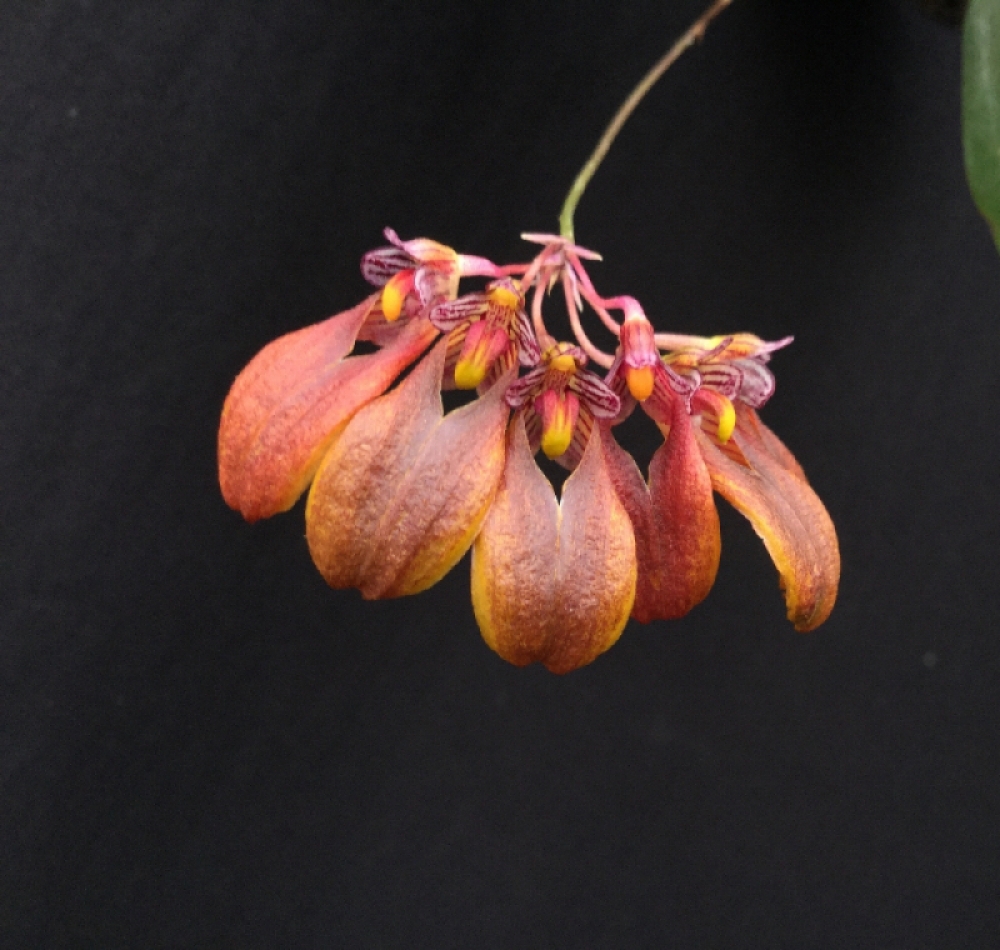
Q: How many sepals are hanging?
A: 5